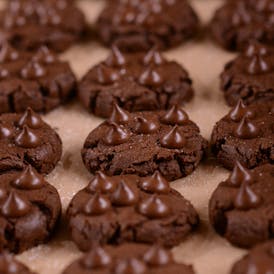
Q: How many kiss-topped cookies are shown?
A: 15